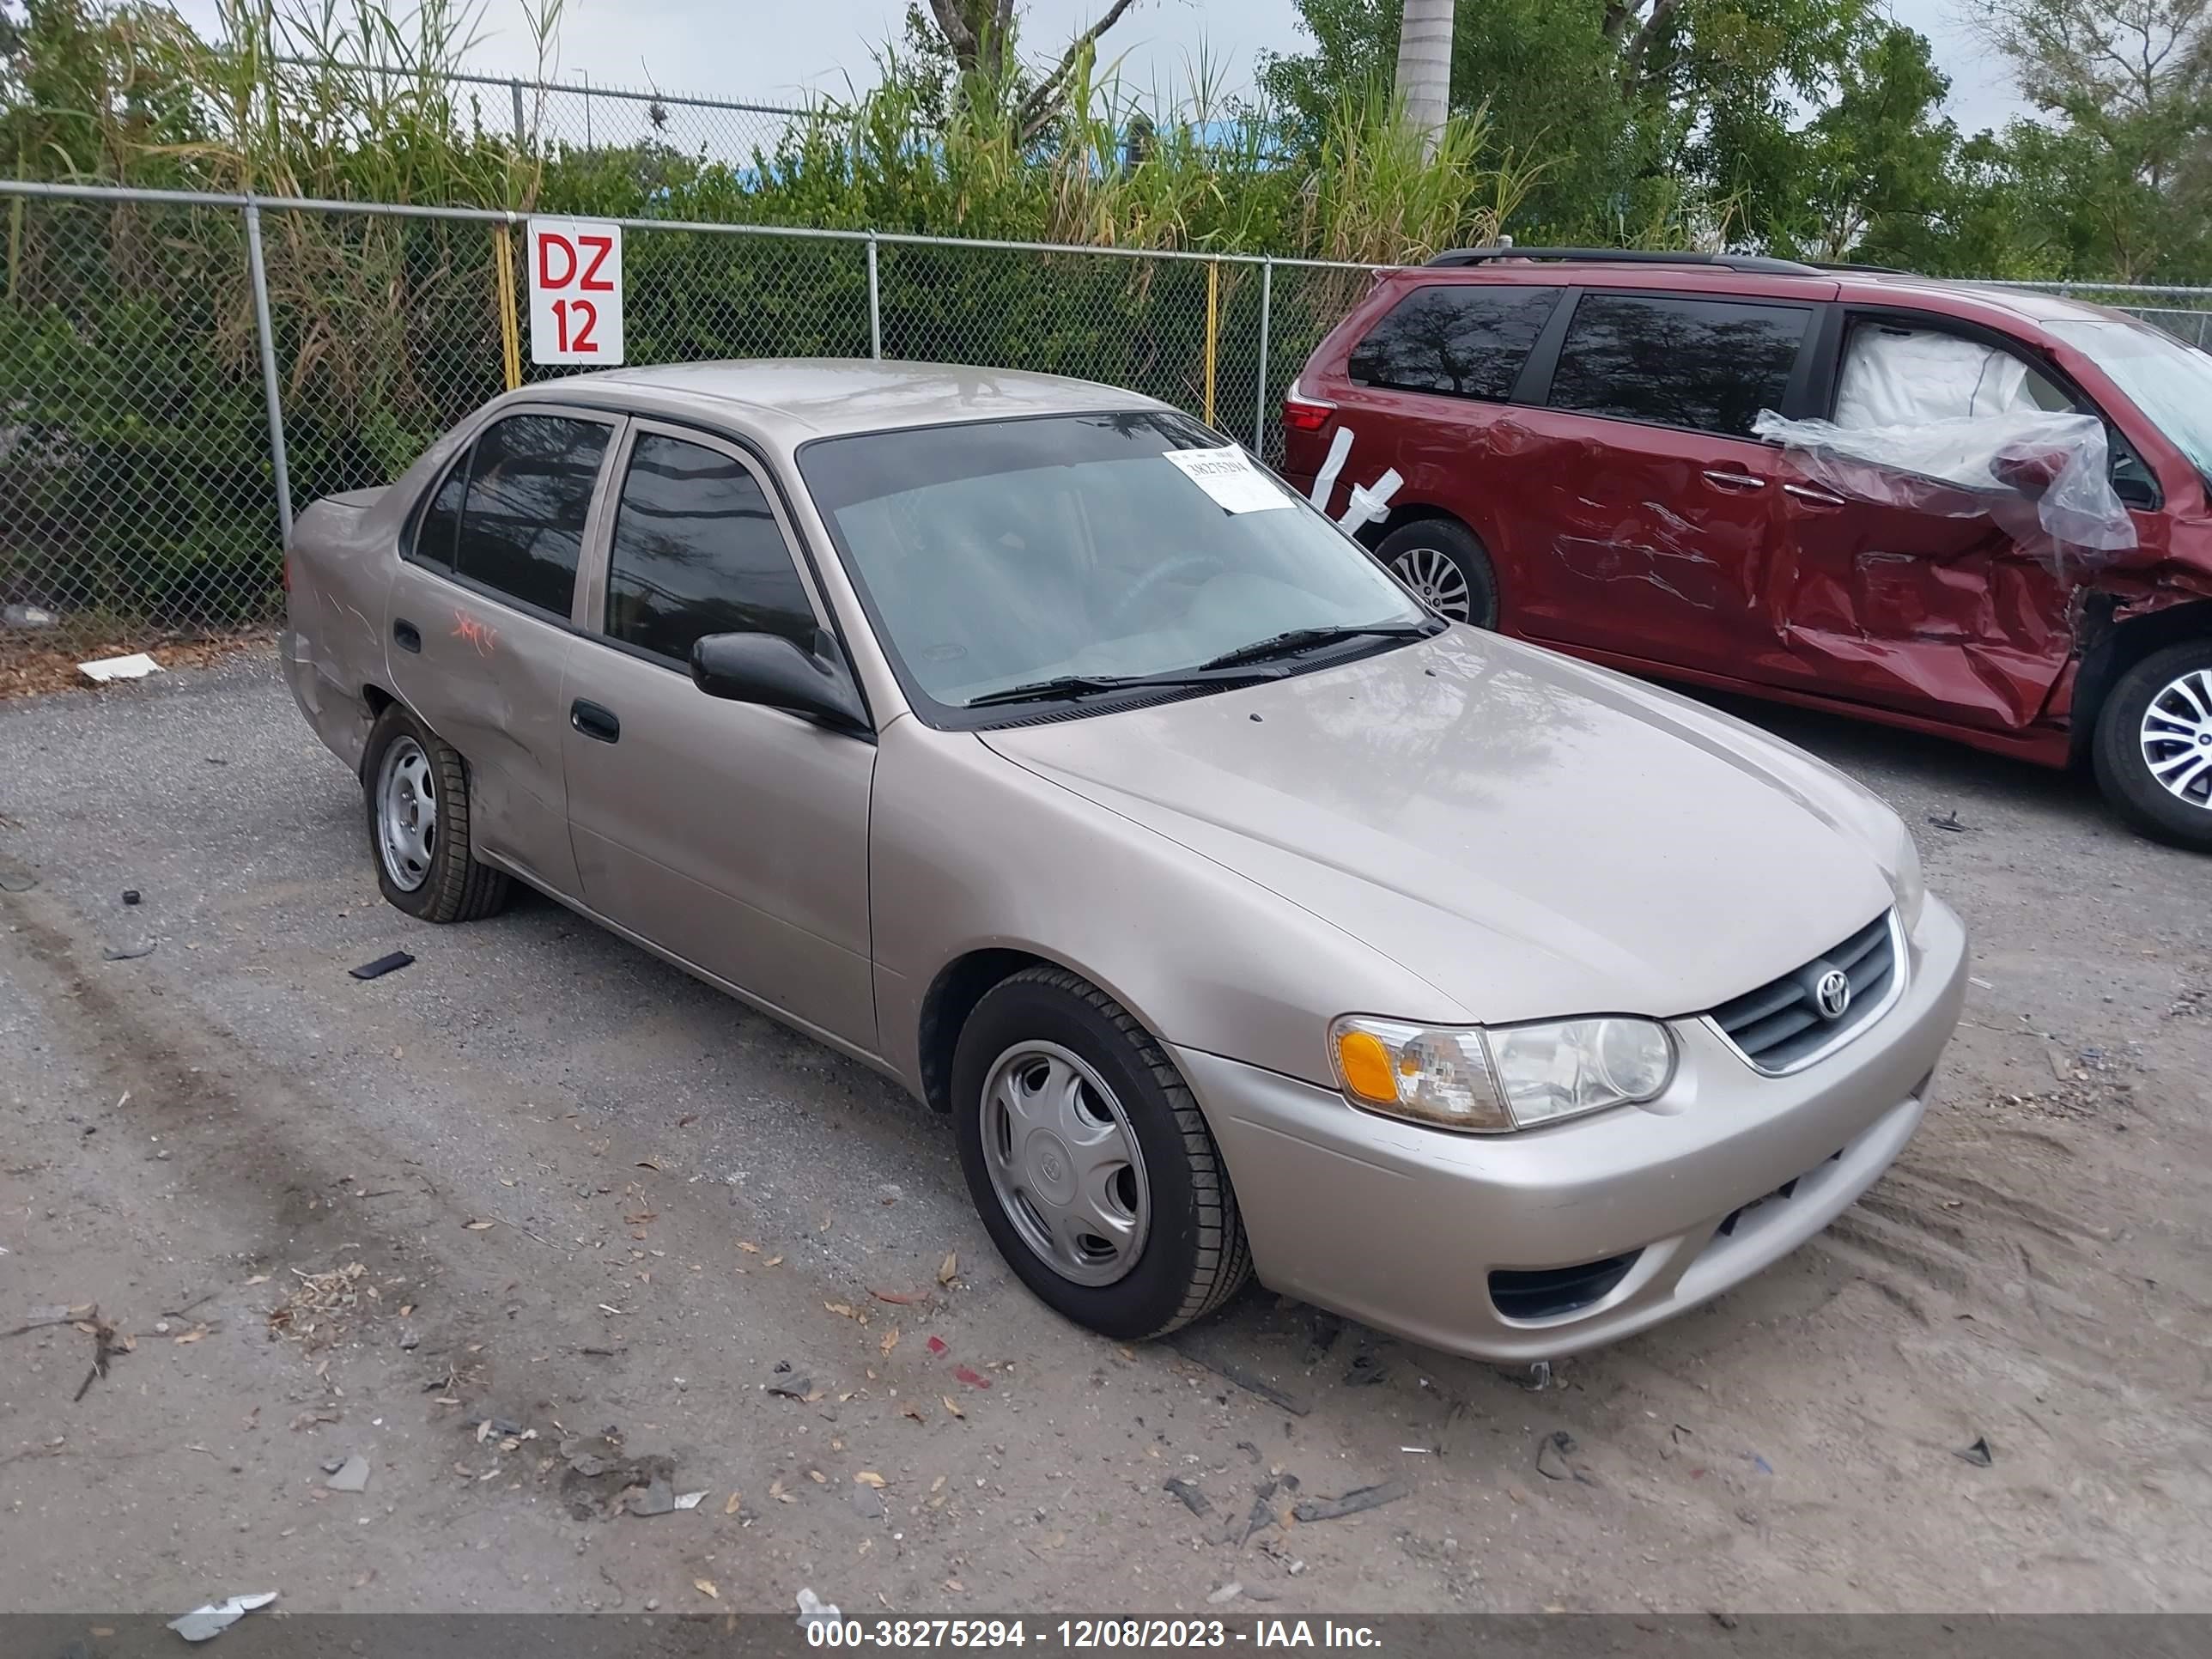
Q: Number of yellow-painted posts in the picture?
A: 2